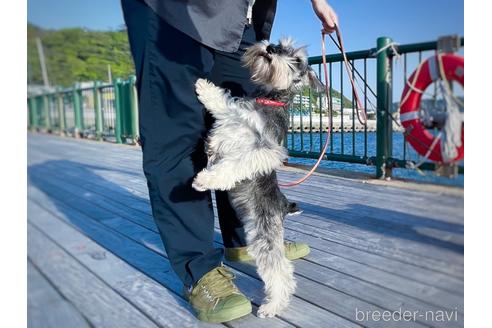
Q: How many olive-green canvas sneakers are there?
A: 2